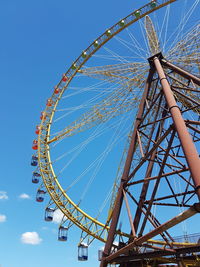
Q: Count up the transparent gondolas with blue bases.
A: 6